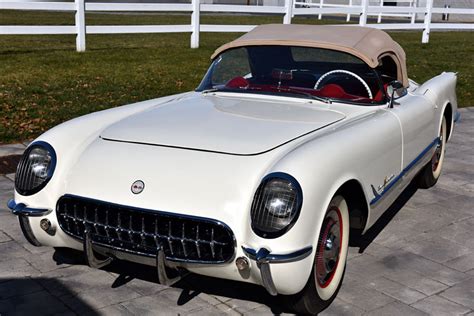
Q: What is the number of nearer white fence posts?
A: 5